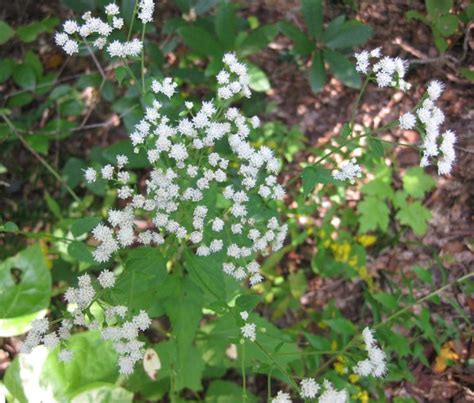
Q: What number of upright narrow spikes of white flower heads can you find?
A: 0